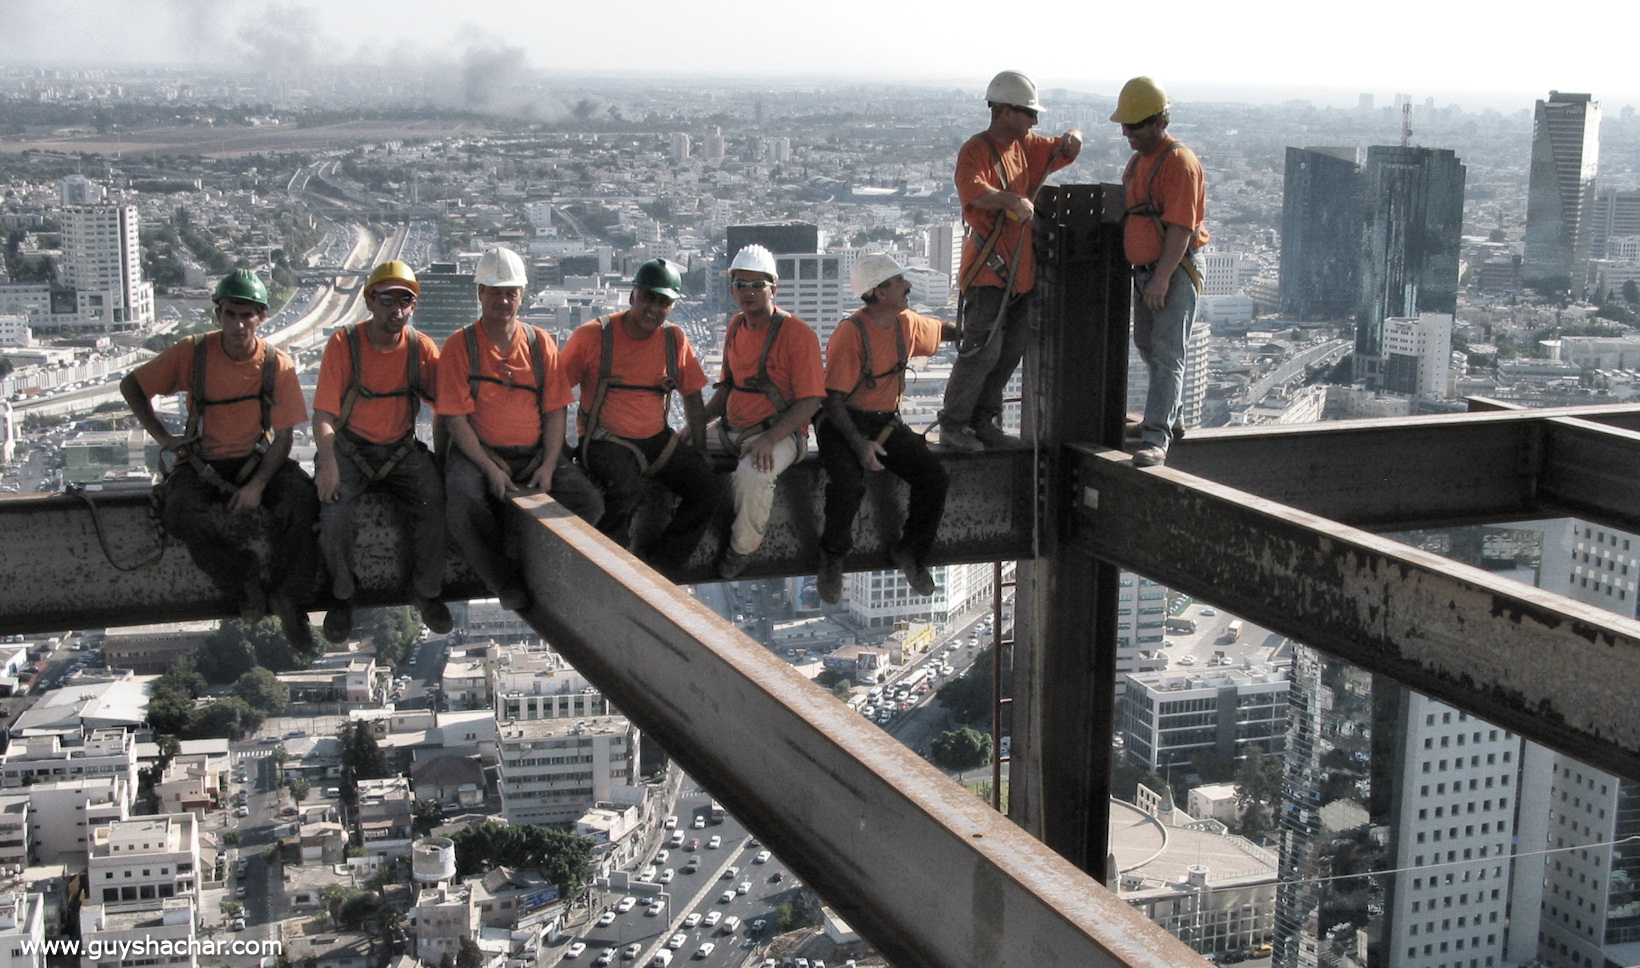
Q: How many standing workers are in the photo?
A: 2